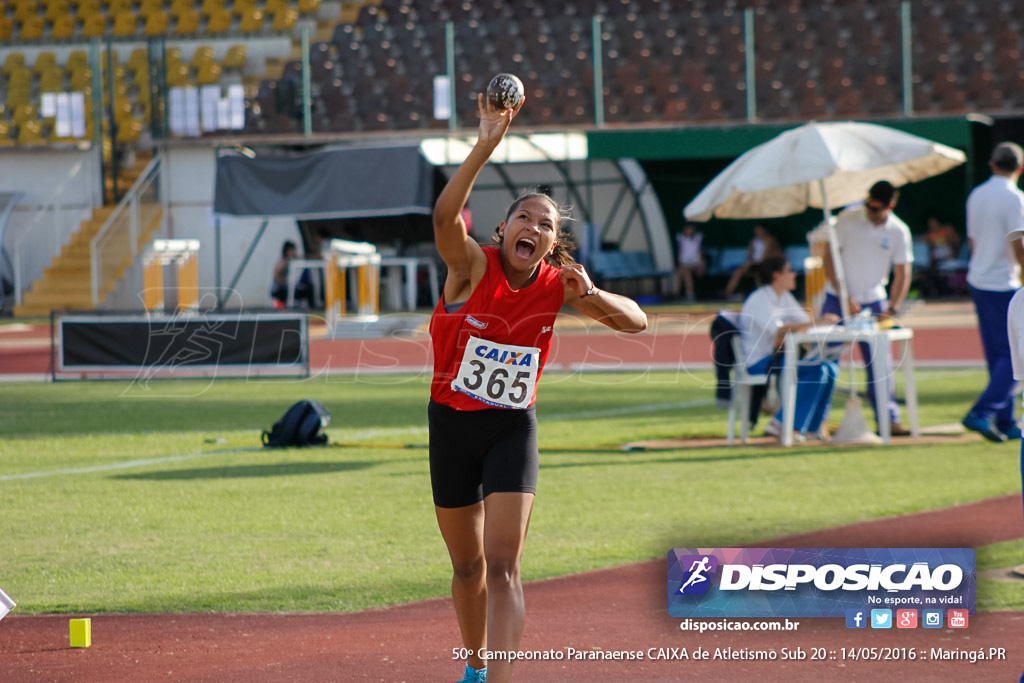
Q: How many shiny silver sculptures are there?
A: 0